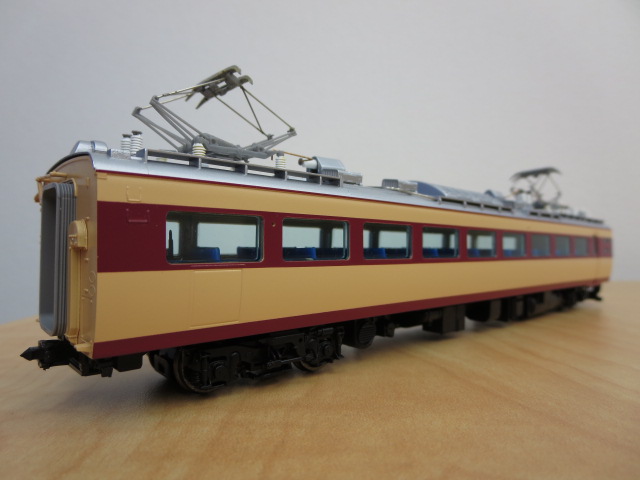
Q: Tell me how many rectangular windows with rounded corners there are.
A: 9